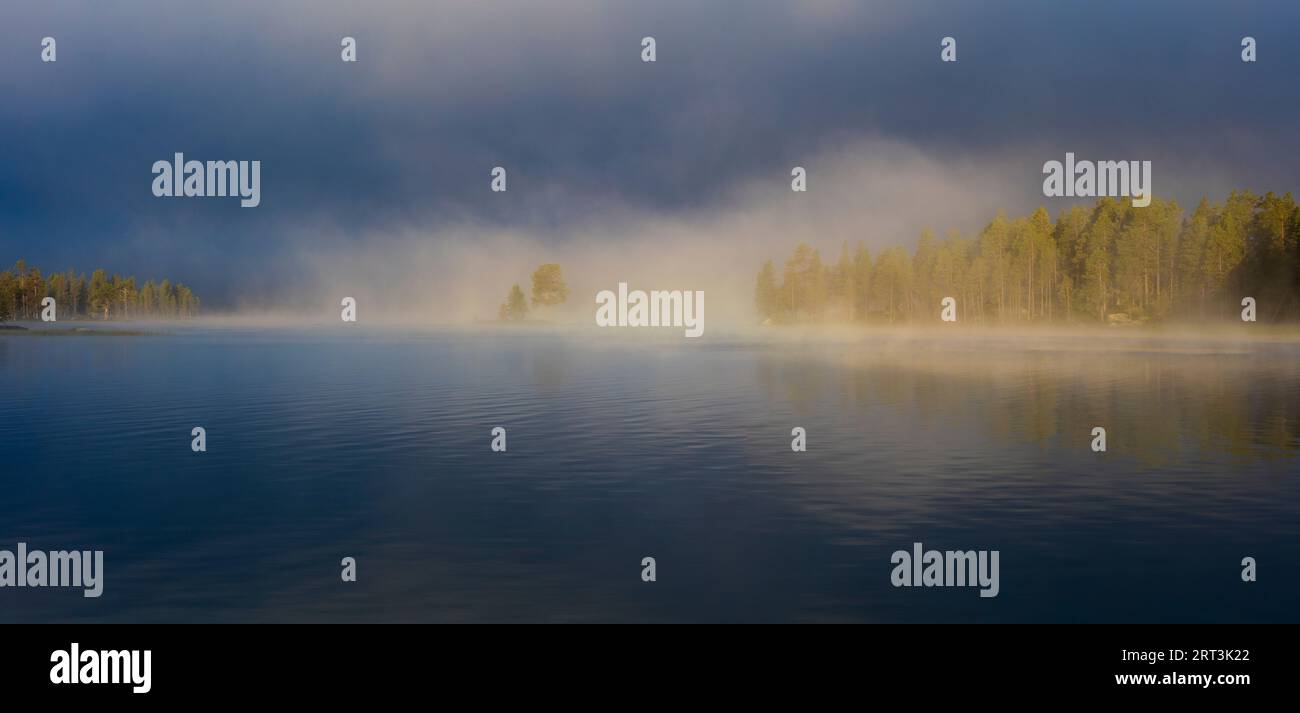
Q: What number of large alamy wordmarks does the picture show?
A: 6